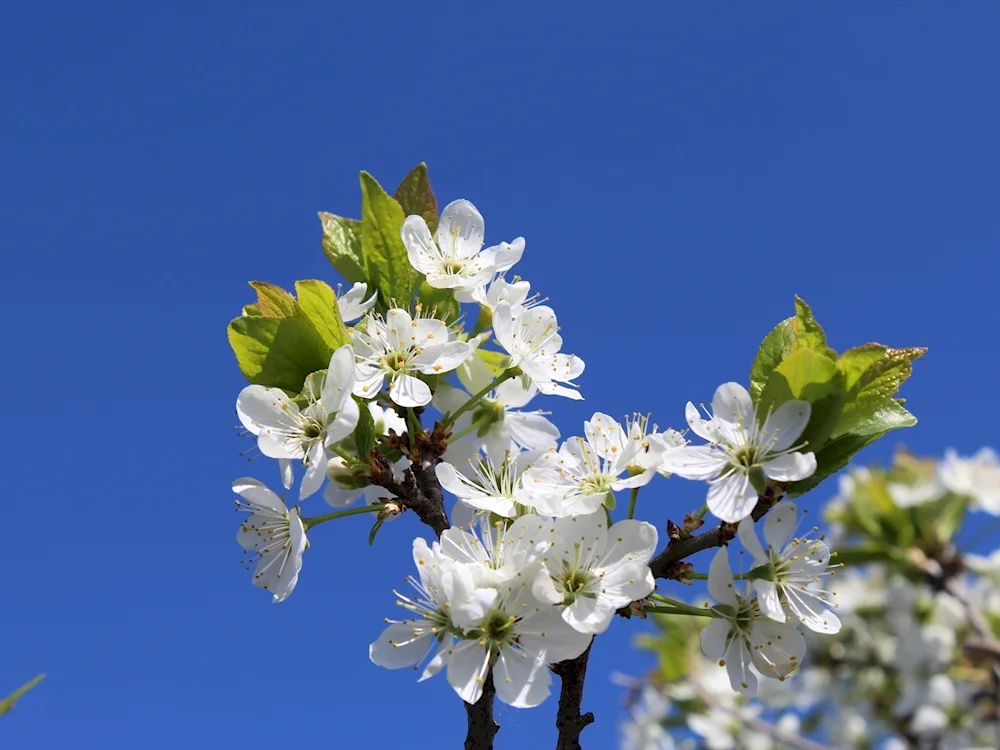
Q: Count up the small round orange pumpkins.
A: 0